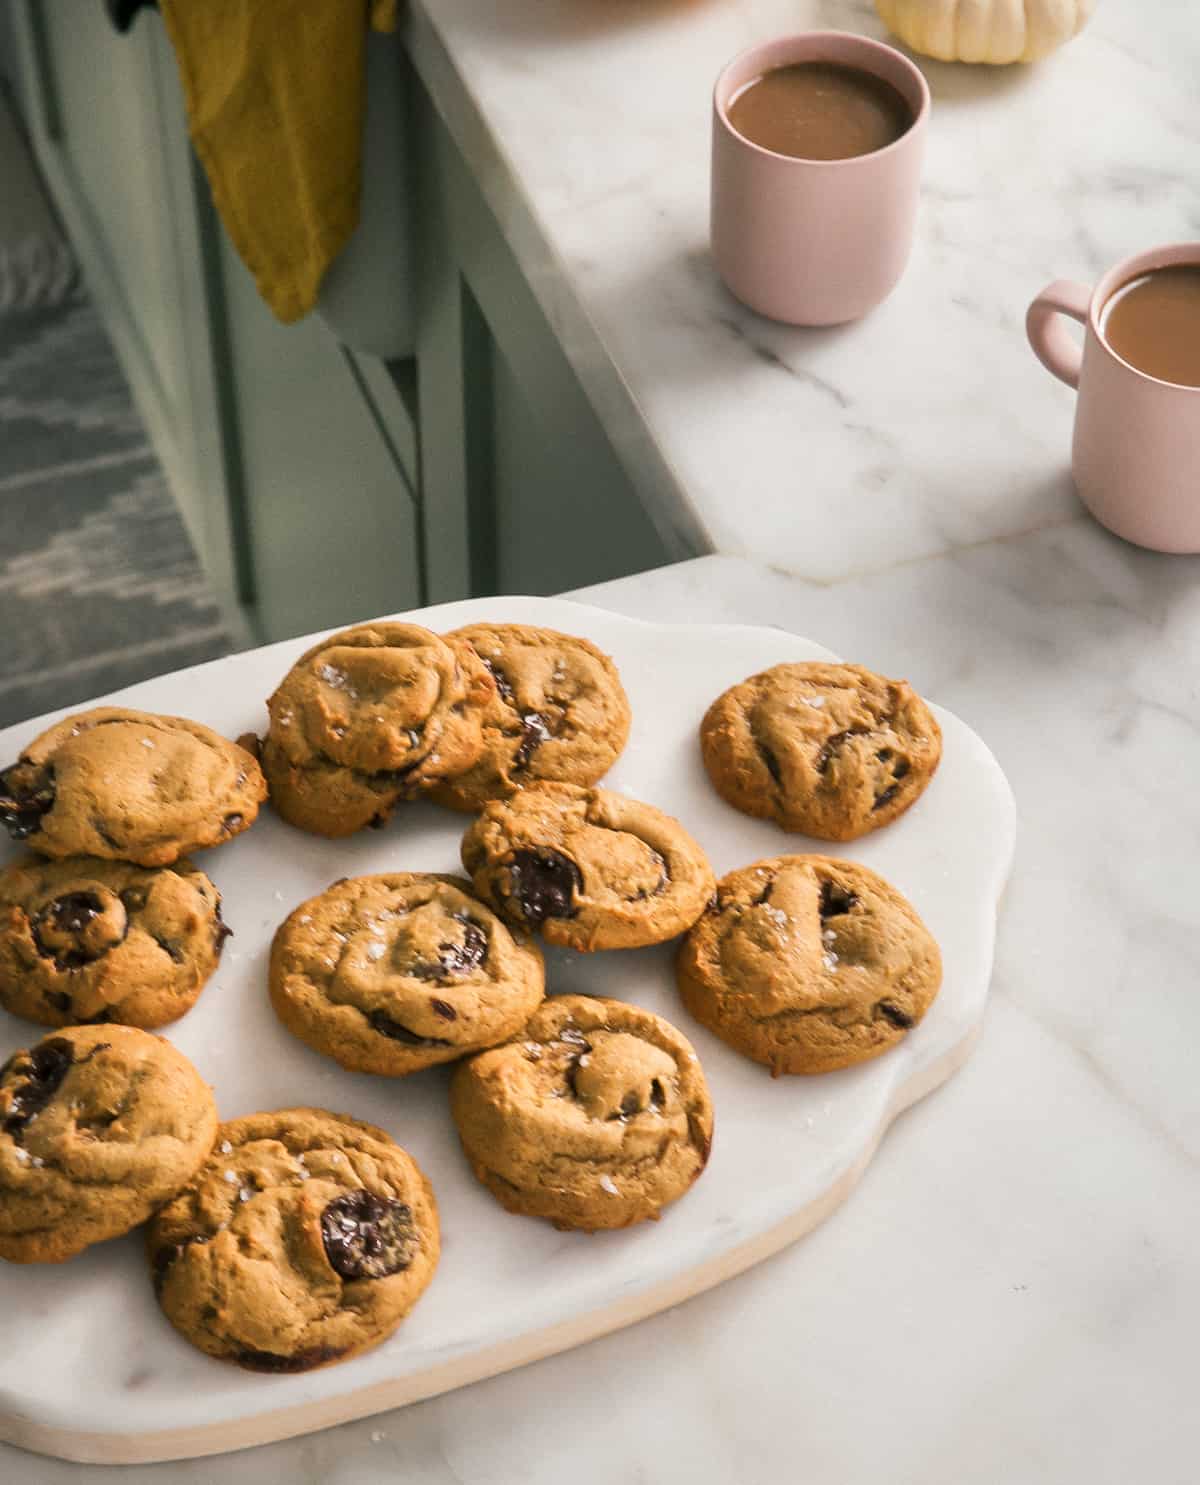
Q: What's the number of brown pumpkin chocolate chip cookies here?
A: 11